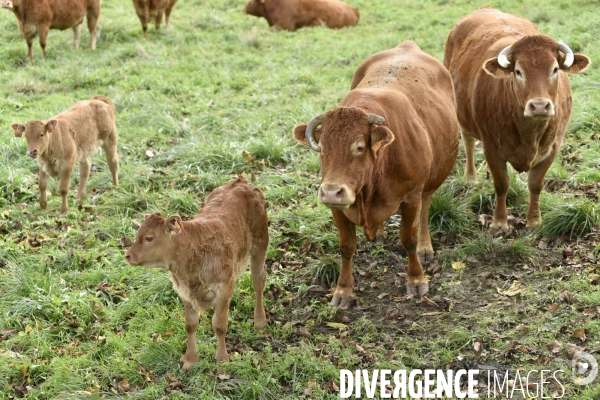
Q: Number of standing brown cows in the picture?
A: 6